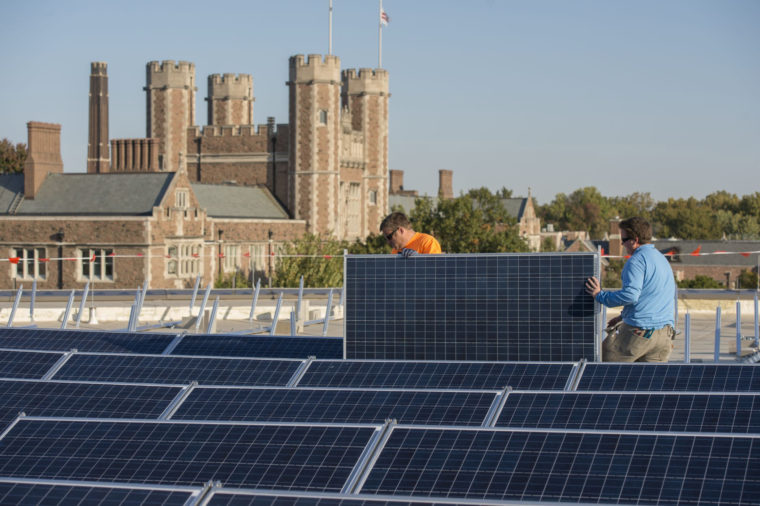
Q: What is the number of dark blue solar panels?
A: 14